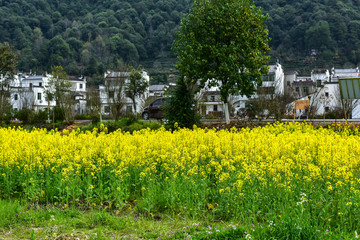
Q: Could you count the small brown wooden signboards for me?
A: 1